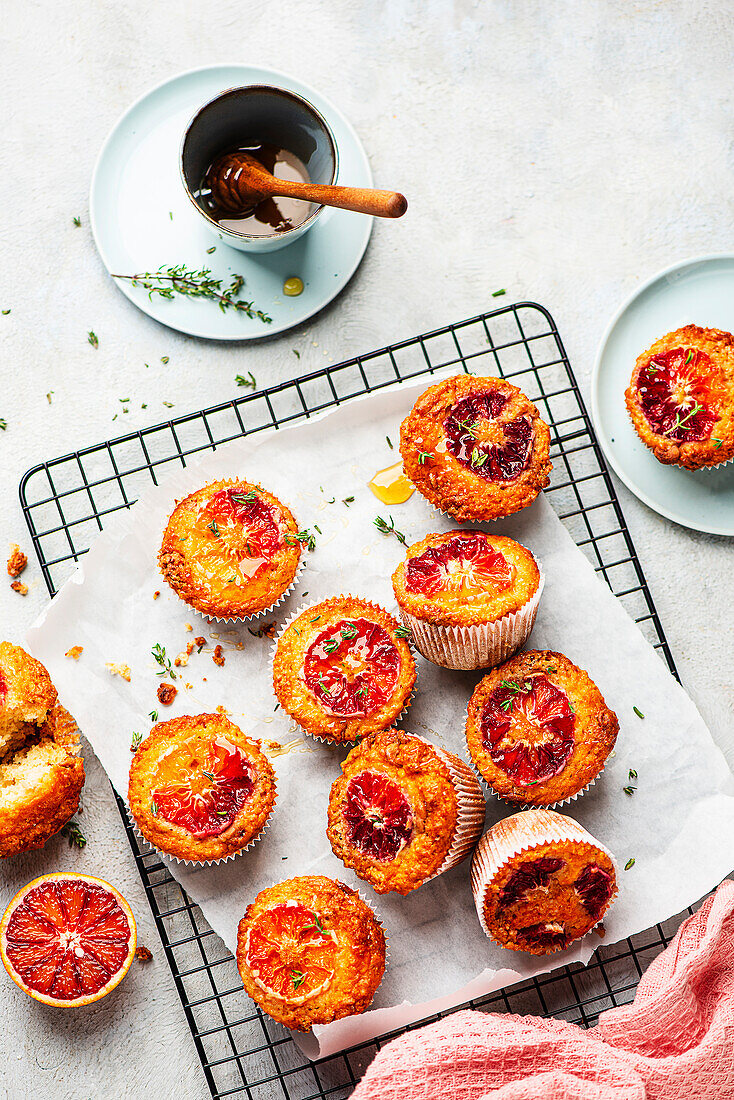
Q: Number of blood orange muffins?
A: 11